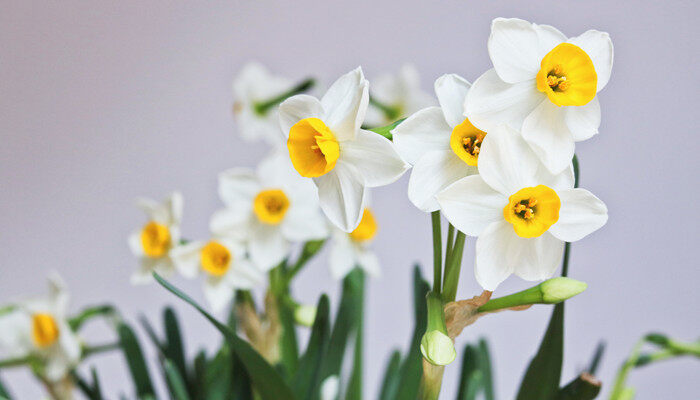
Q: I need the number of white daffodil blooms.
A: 11